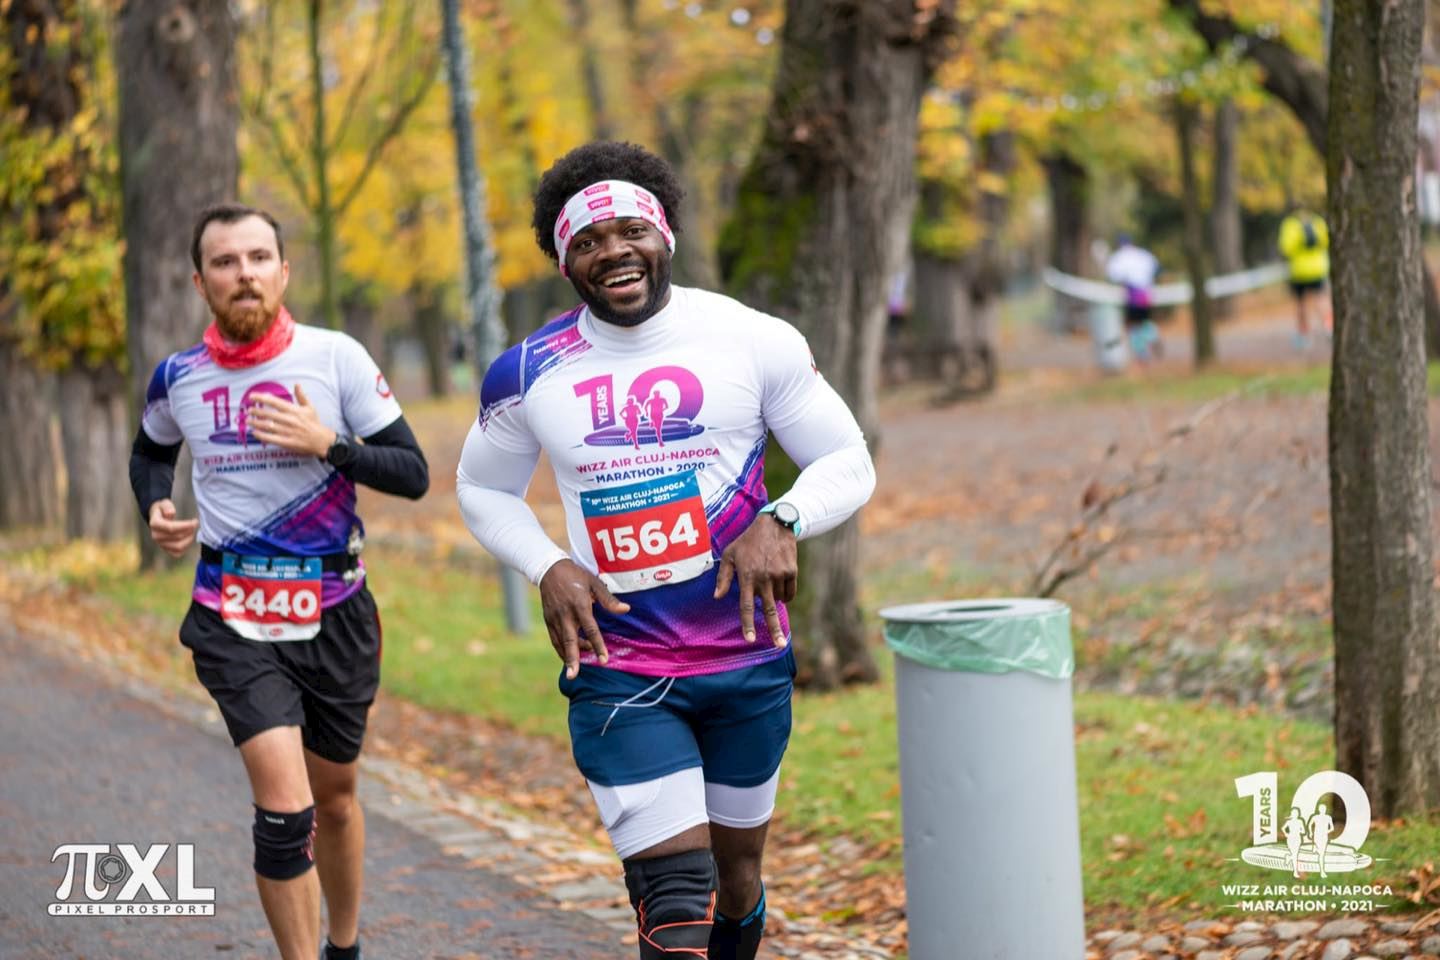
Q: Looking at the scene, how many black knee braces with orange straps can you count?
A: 1